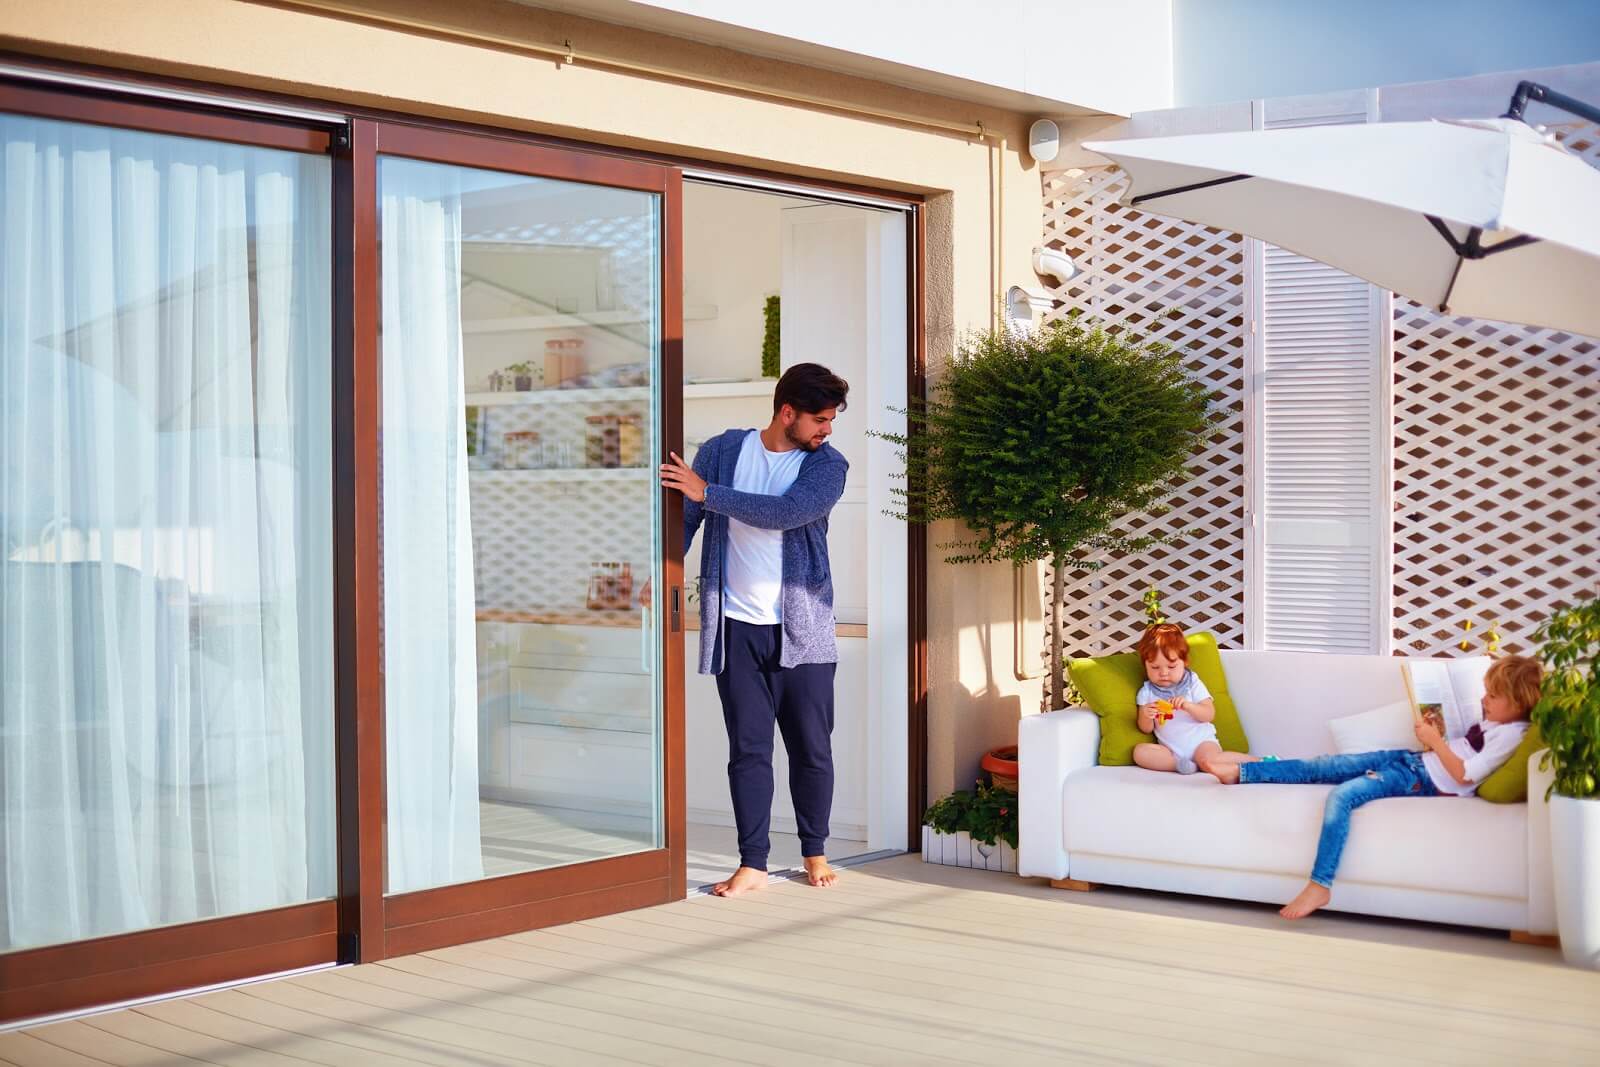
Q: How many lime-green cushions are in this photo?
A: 3